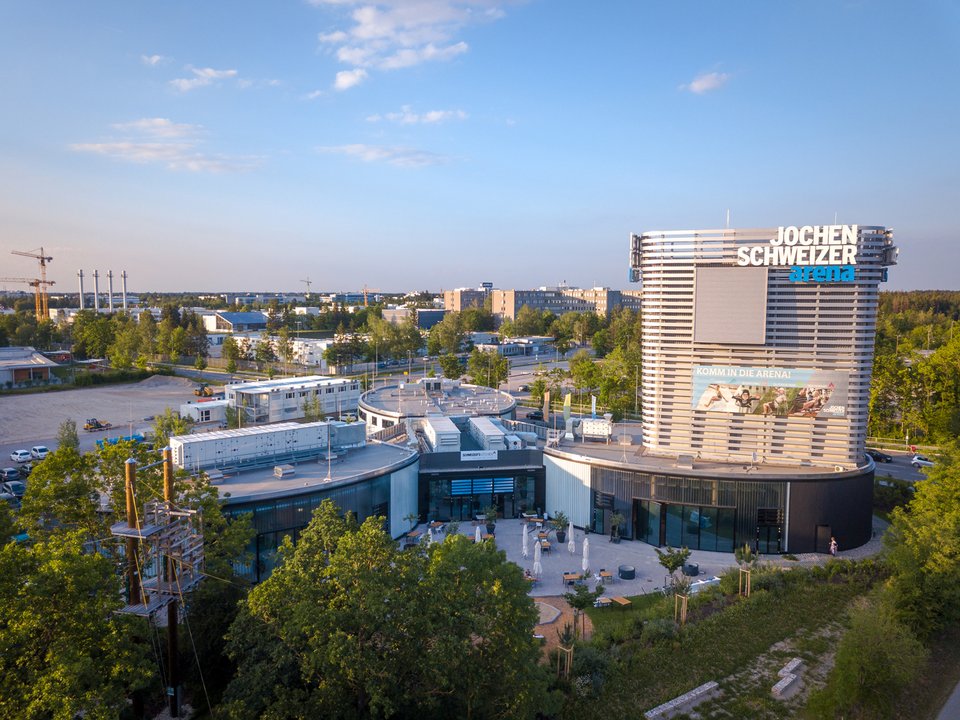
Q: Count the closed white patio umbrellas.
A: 6